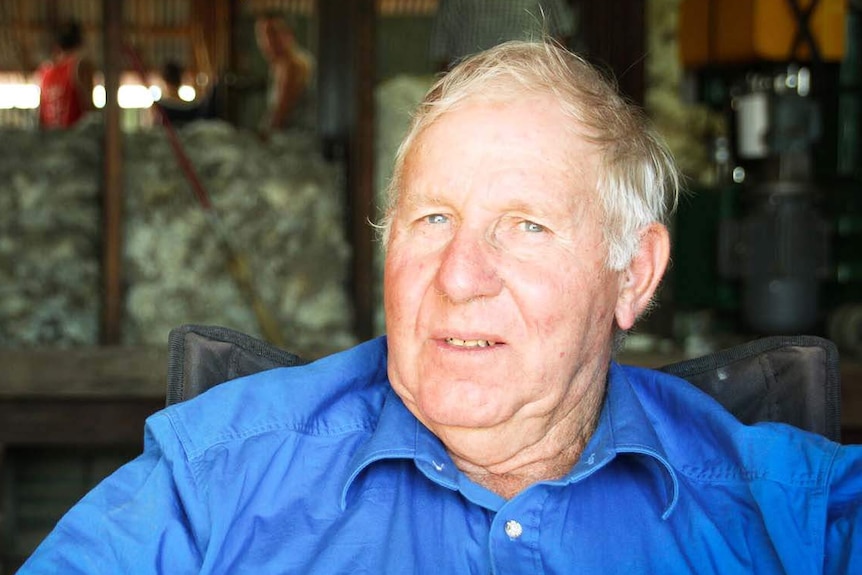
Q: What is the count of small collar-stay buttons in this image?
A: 2